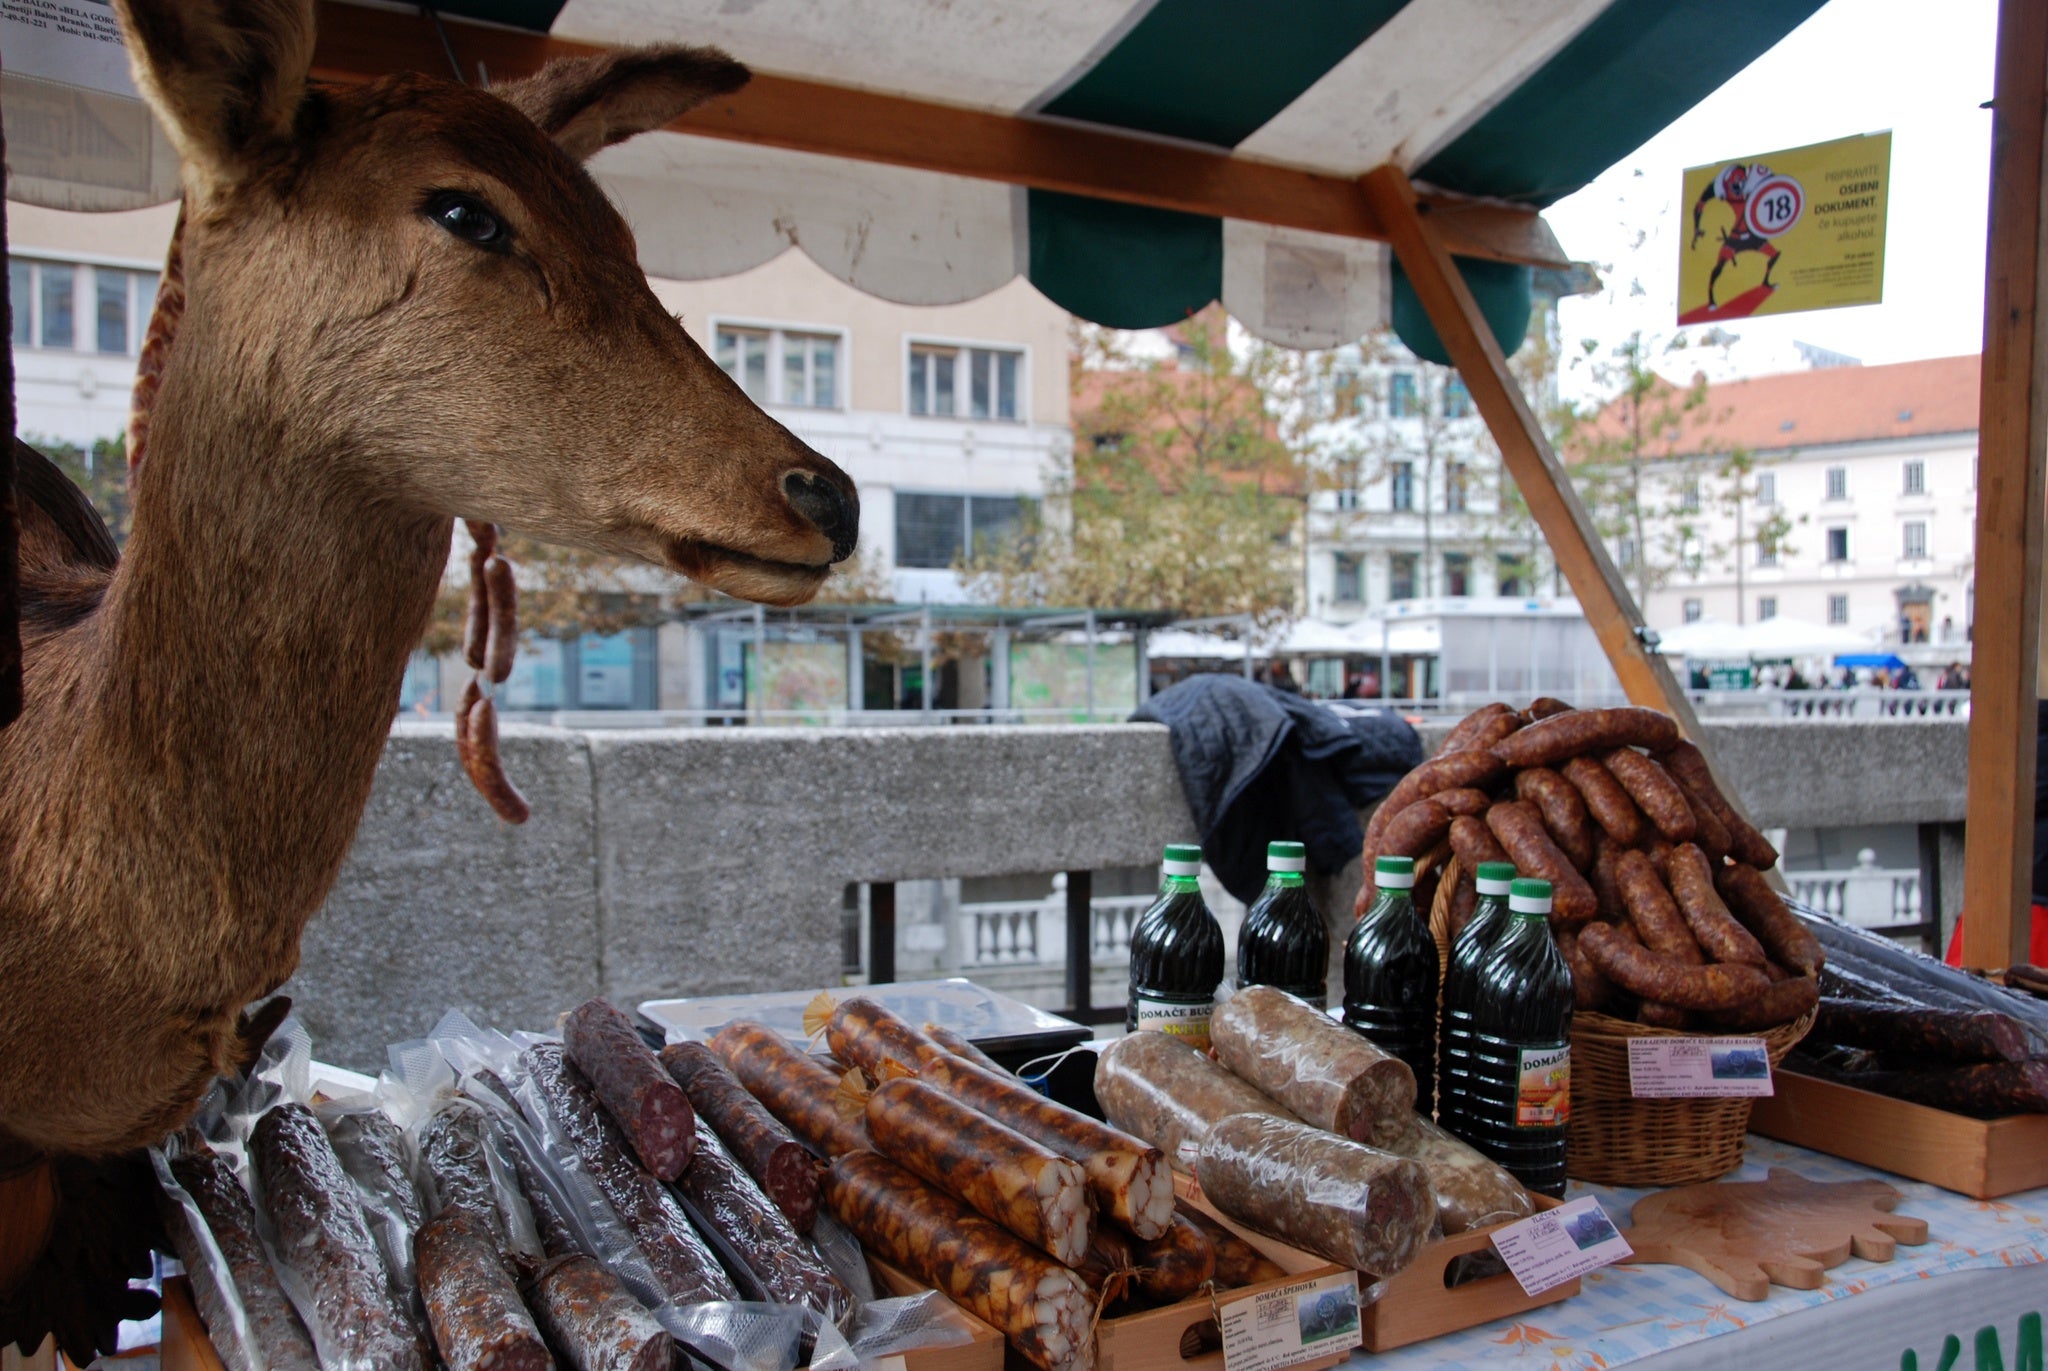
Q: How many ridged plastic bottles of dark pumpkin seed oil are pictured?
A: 5